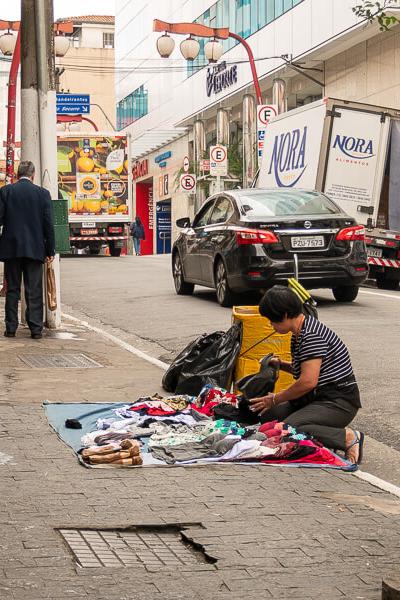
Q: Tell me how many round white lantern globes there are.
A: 5